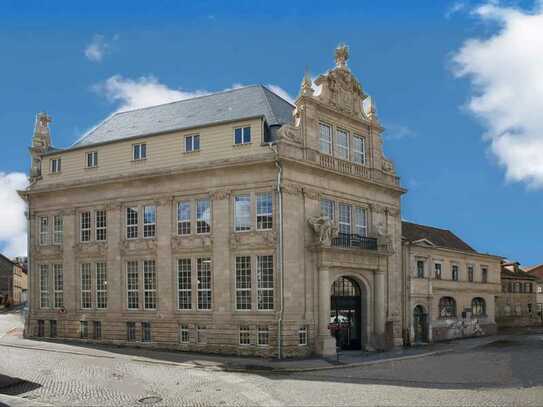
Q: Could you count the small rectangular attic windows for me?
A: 5